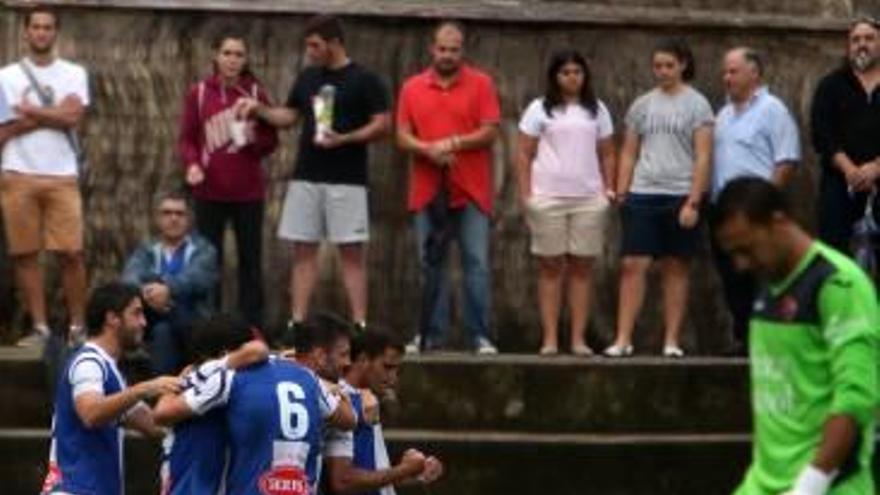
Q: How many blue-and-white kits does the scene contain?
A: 4